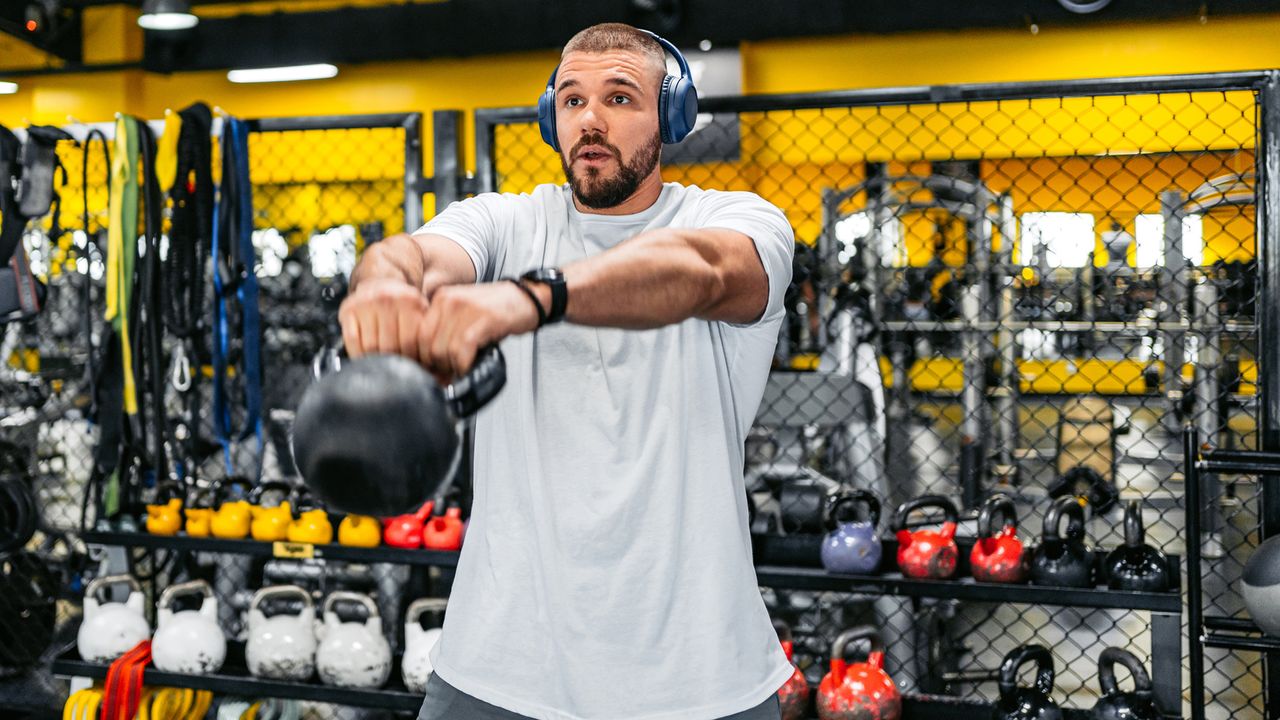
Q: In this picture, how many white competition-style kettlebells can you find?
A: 5